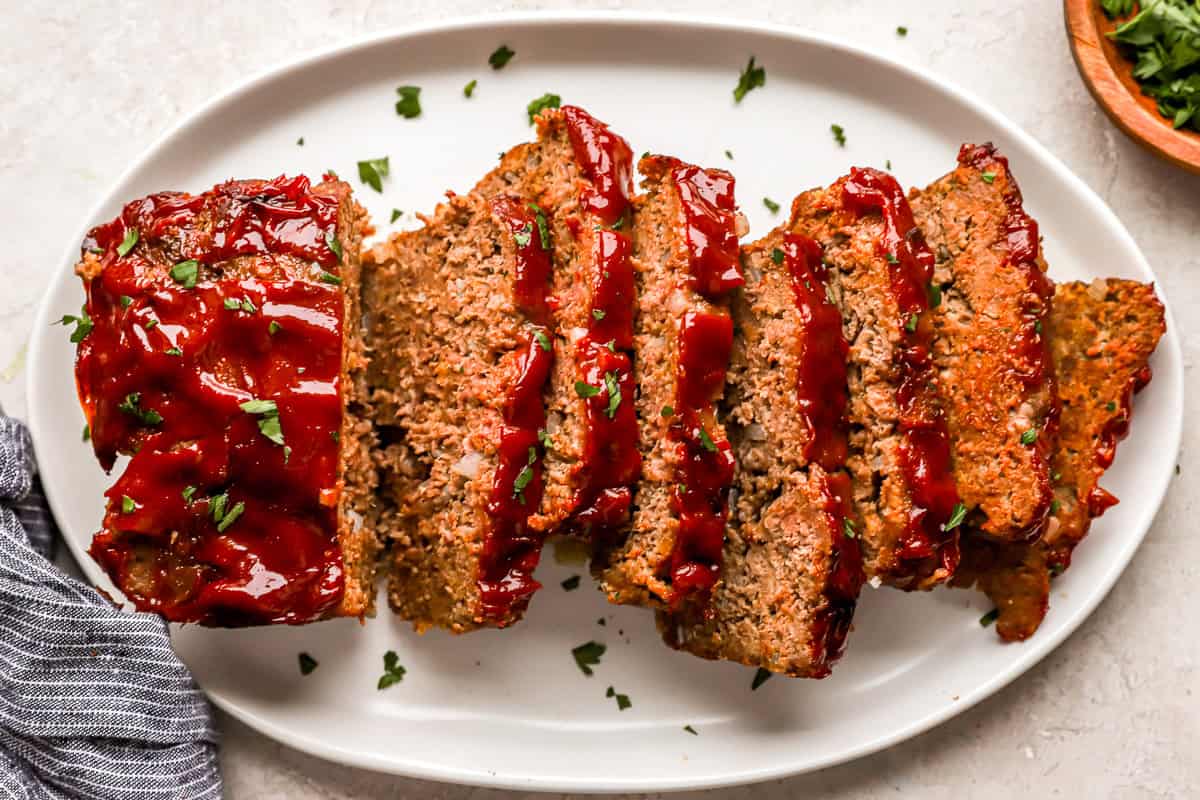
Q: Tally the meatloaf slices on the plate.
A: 7